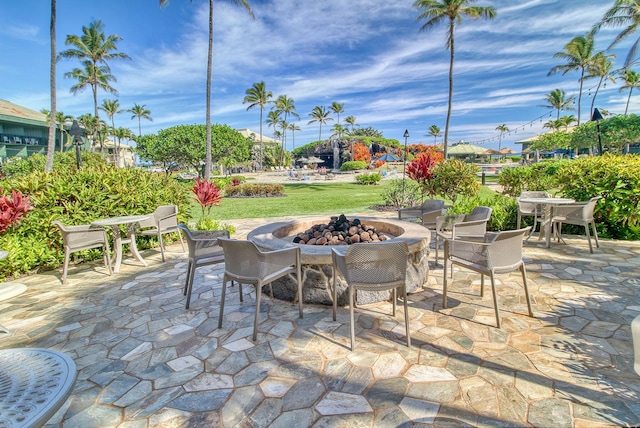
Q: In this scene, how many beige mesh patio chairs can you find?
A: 10